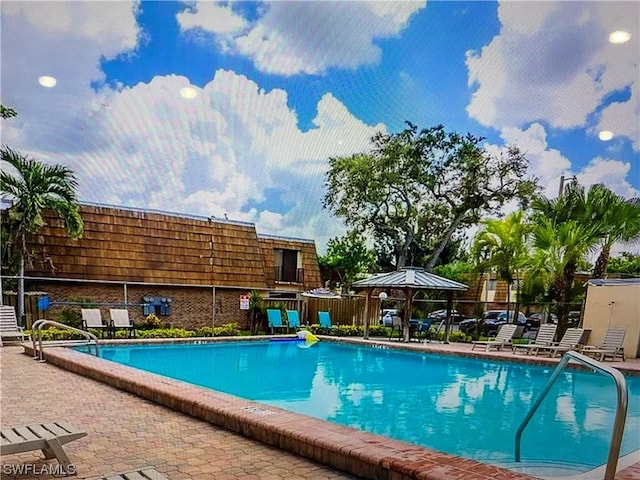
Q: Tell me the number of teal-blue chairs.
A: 3